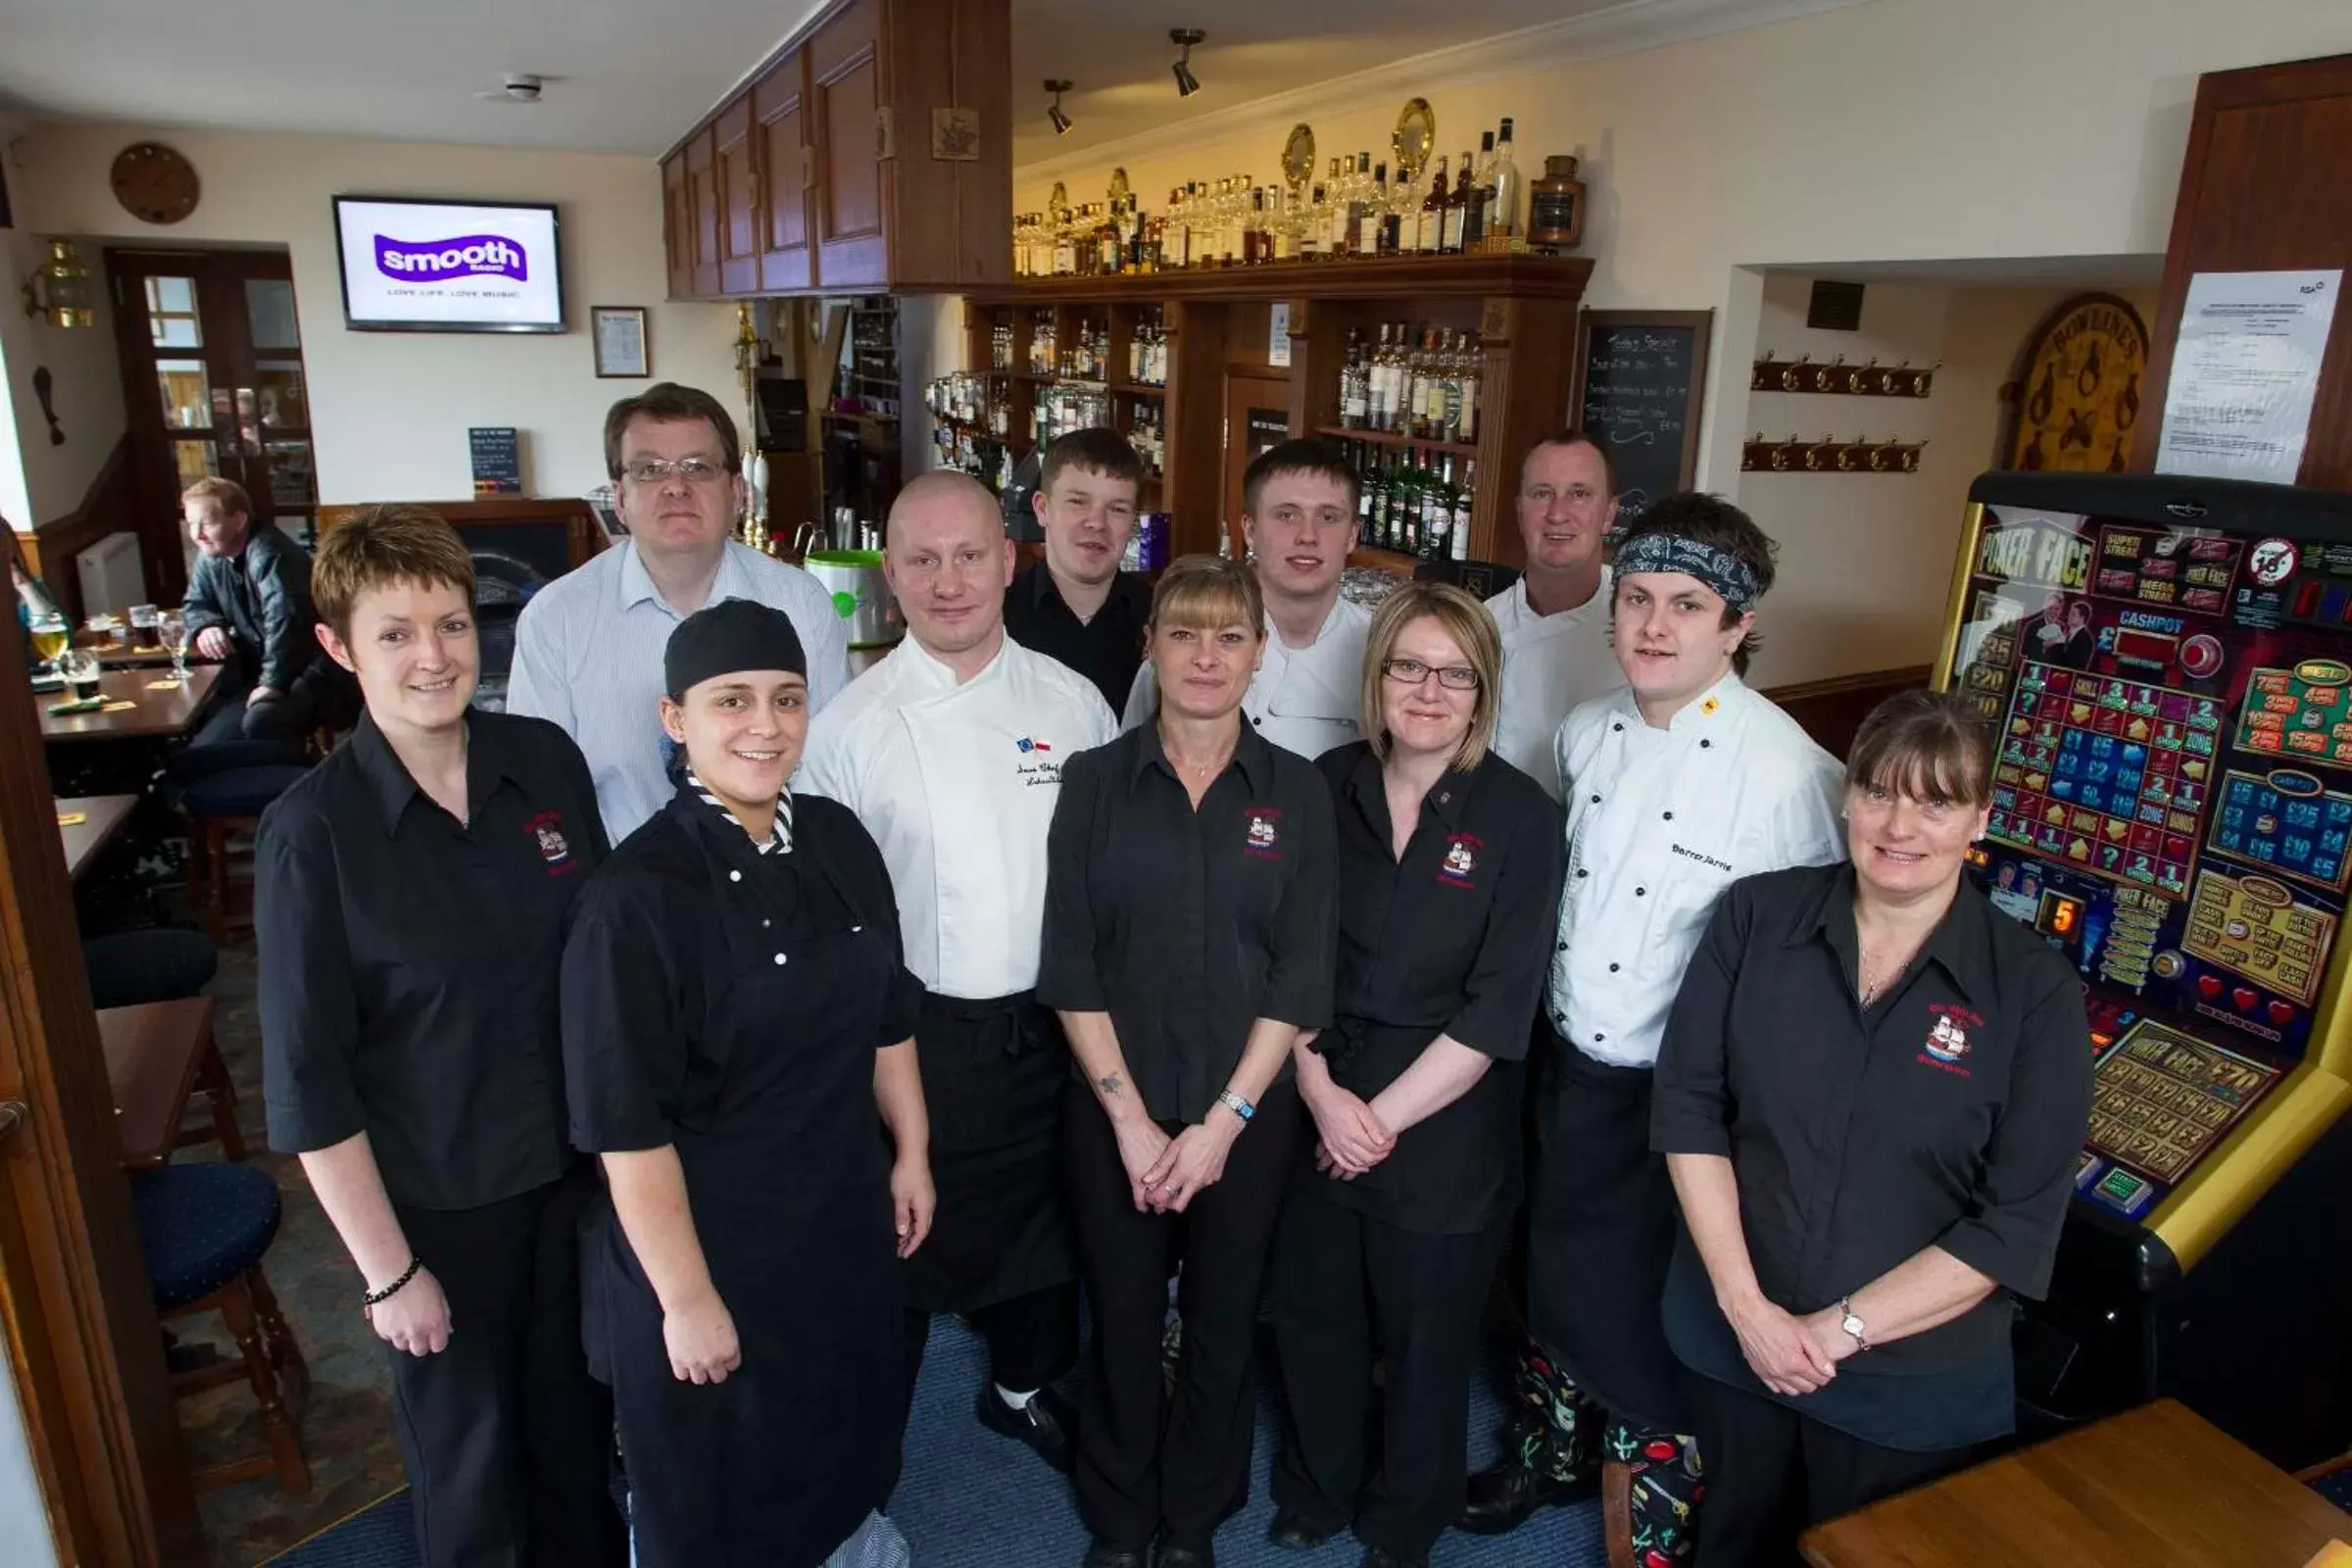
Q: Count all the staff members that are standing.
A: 11